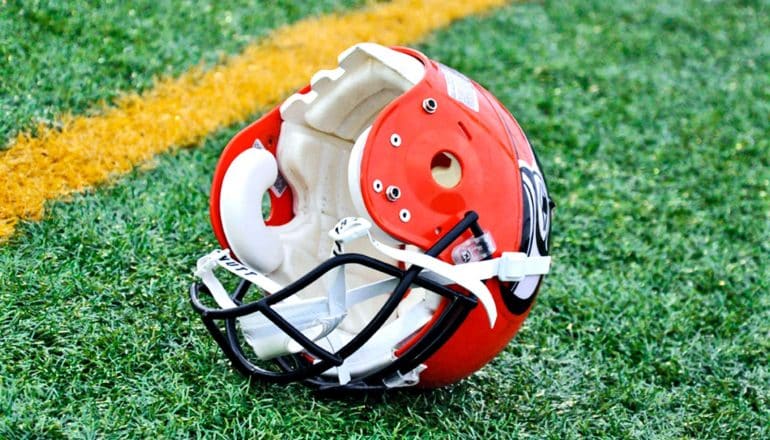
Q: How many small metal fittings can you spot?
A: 5